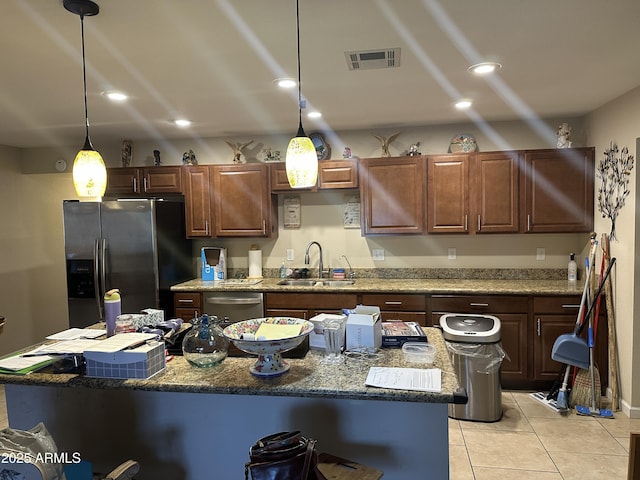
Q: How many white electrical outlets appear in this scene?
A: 4